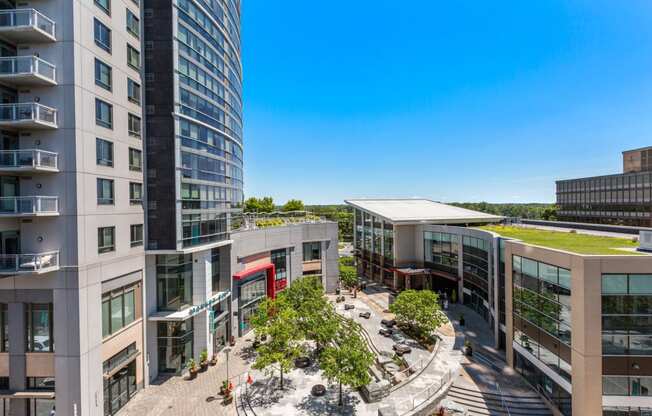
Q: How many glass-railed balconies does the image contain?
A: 6